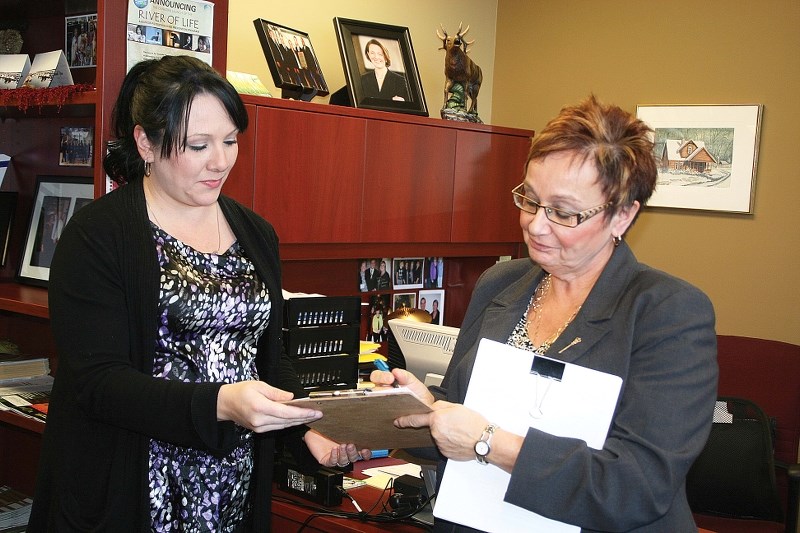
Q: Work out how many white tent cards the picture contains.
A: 2